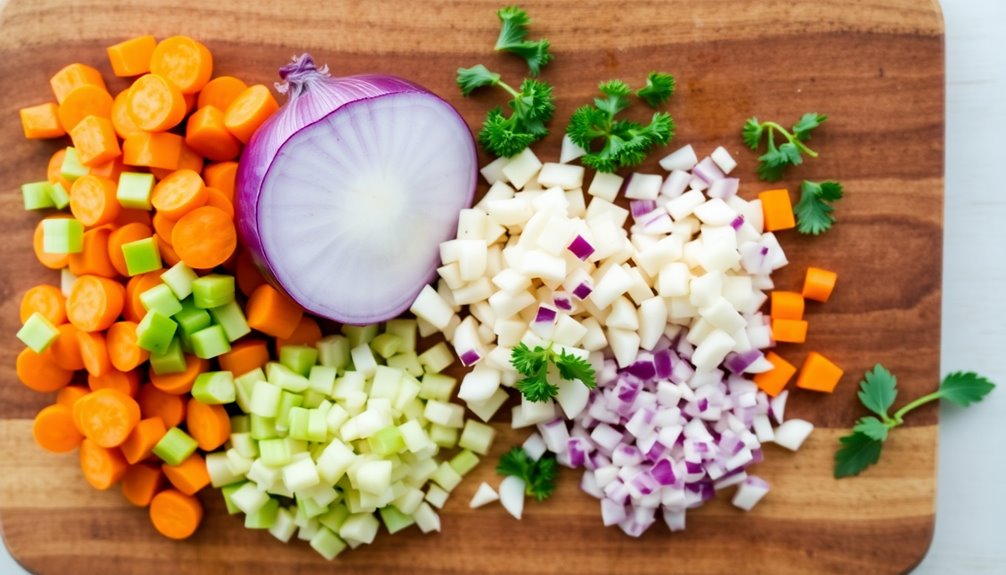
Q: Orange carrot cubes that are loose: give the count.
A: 6